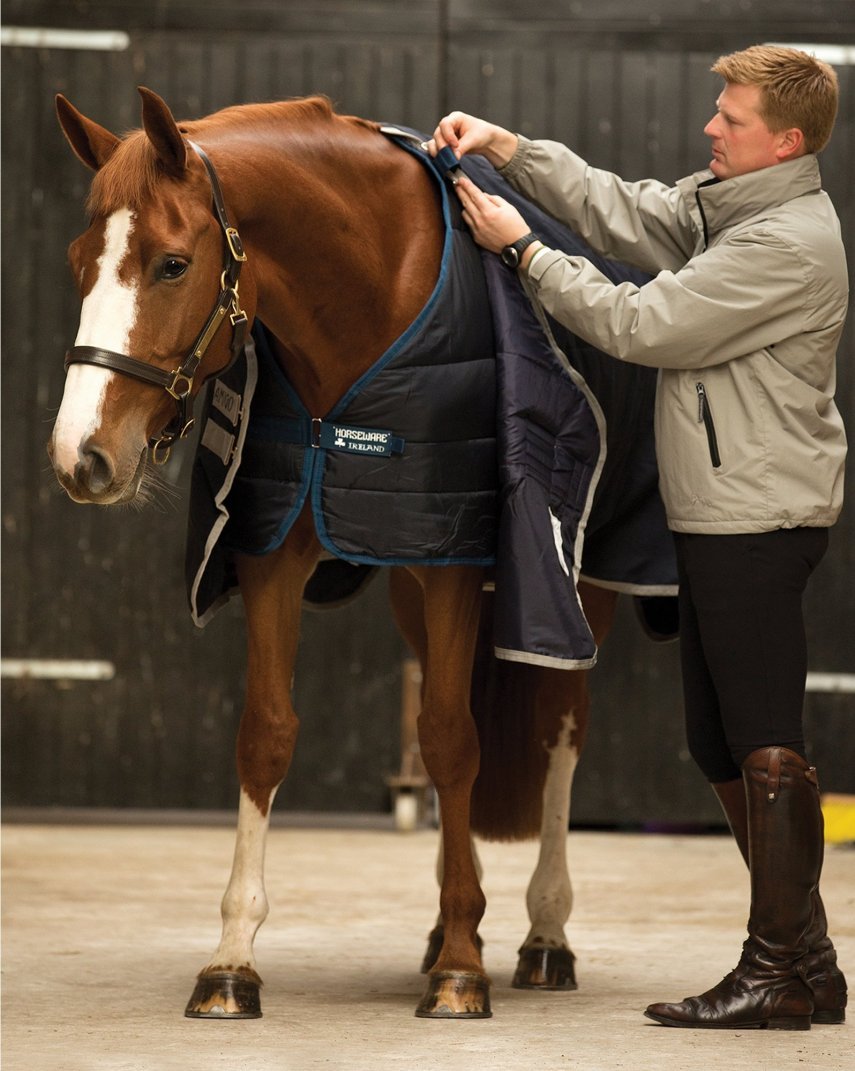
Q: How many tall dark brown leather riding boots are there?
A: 2